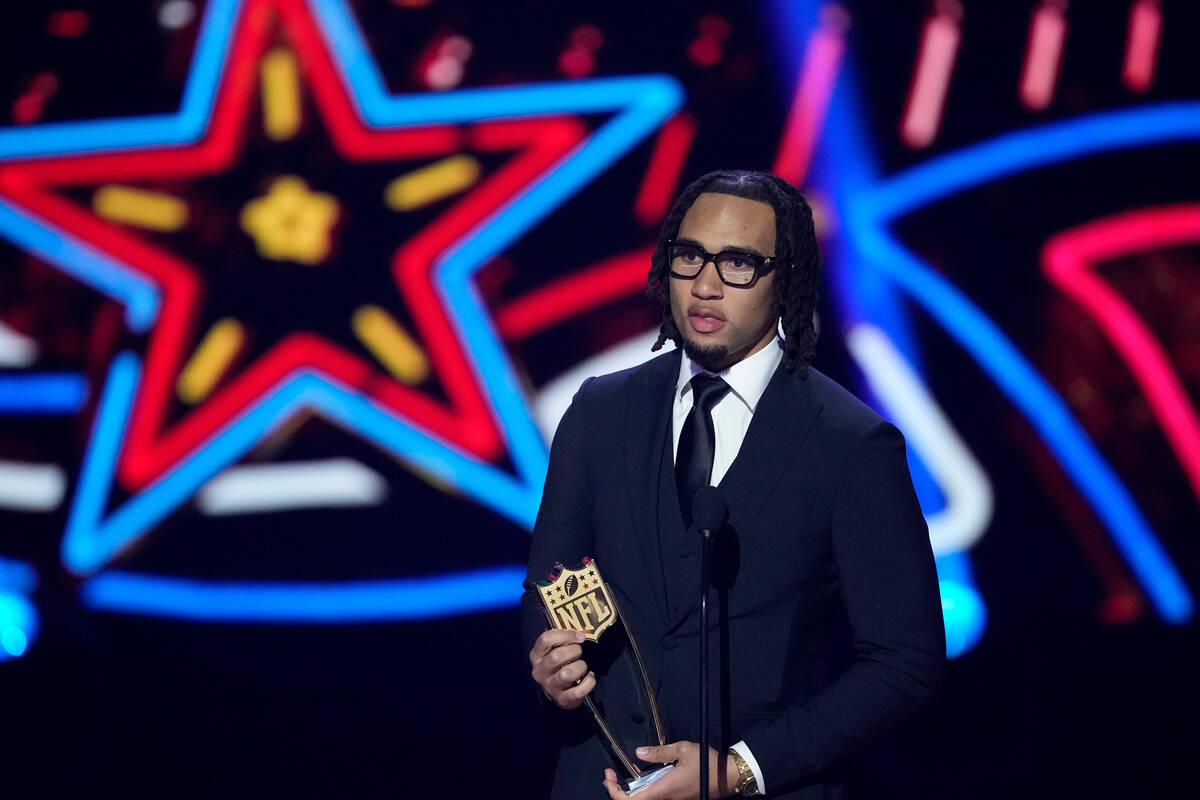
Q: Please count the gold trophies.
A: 1